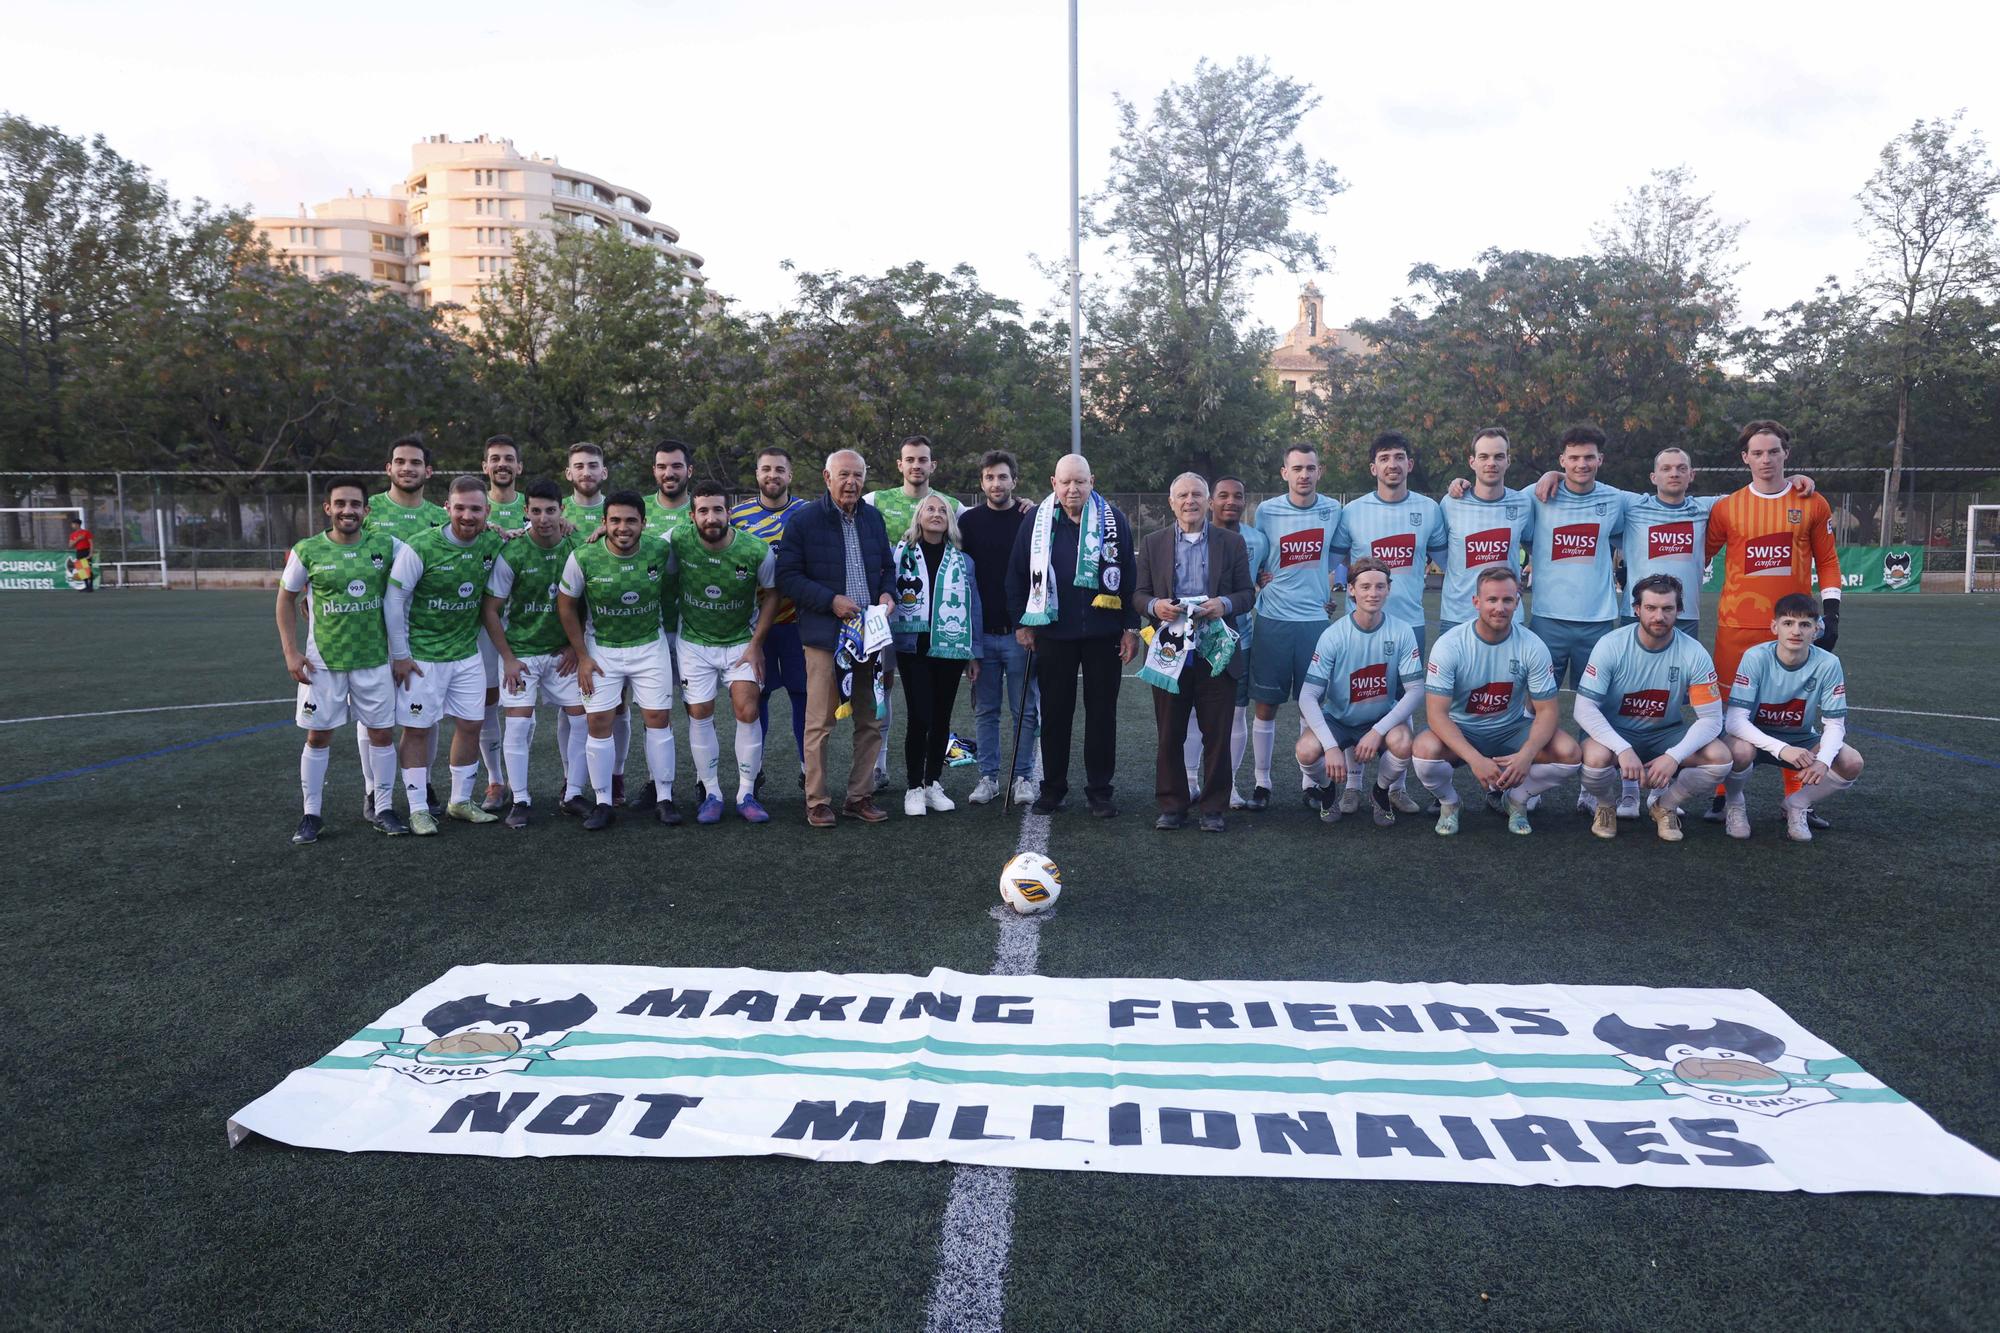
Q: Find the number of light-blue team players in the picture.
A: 10